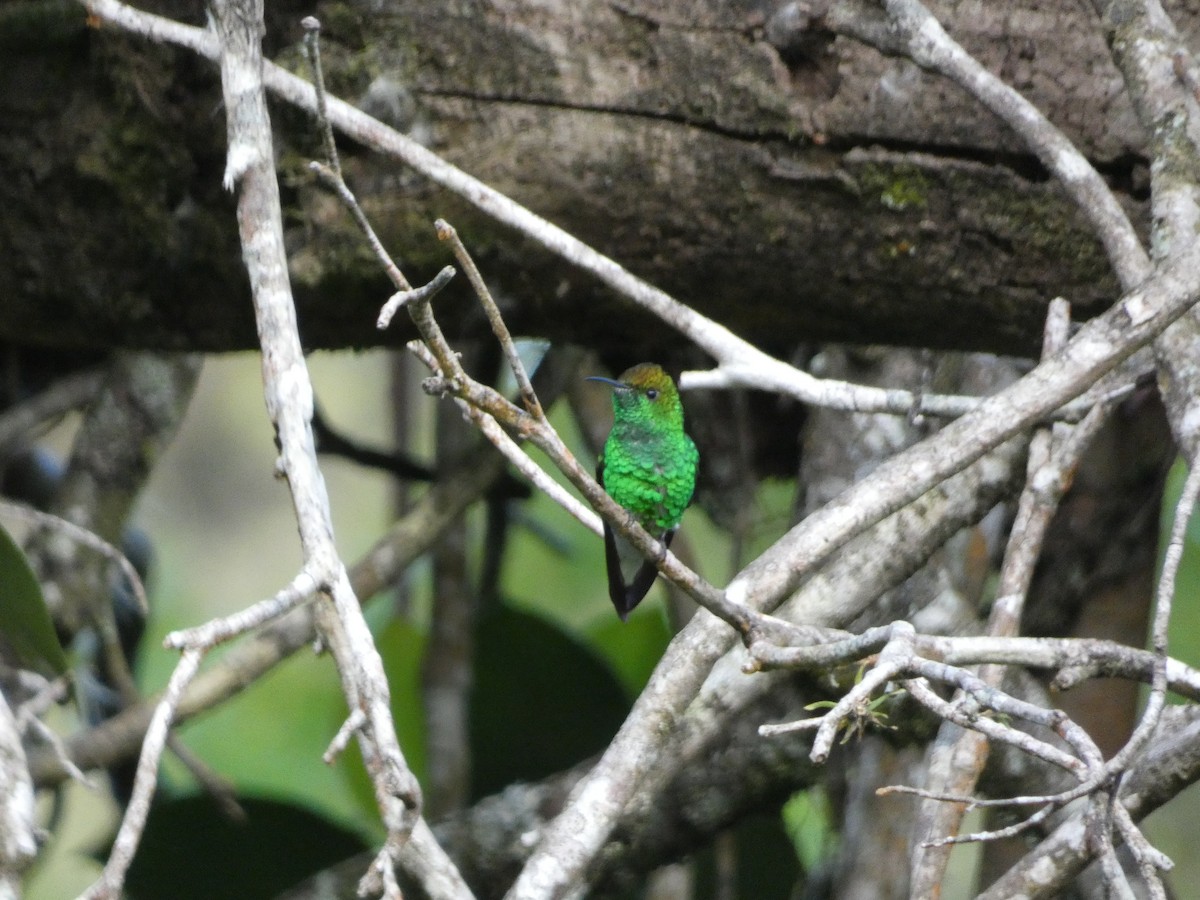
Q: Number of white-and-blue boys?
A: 0